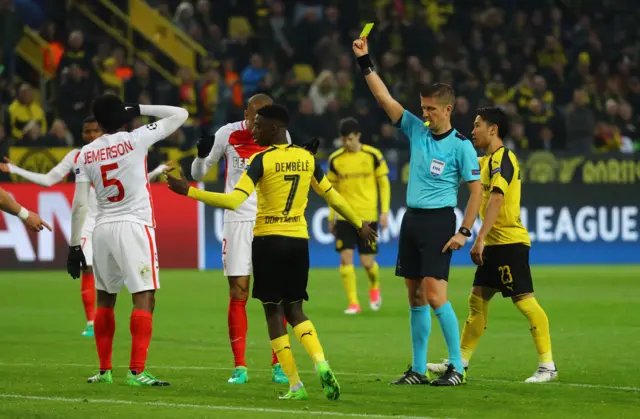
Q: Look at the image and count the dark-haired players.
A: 5